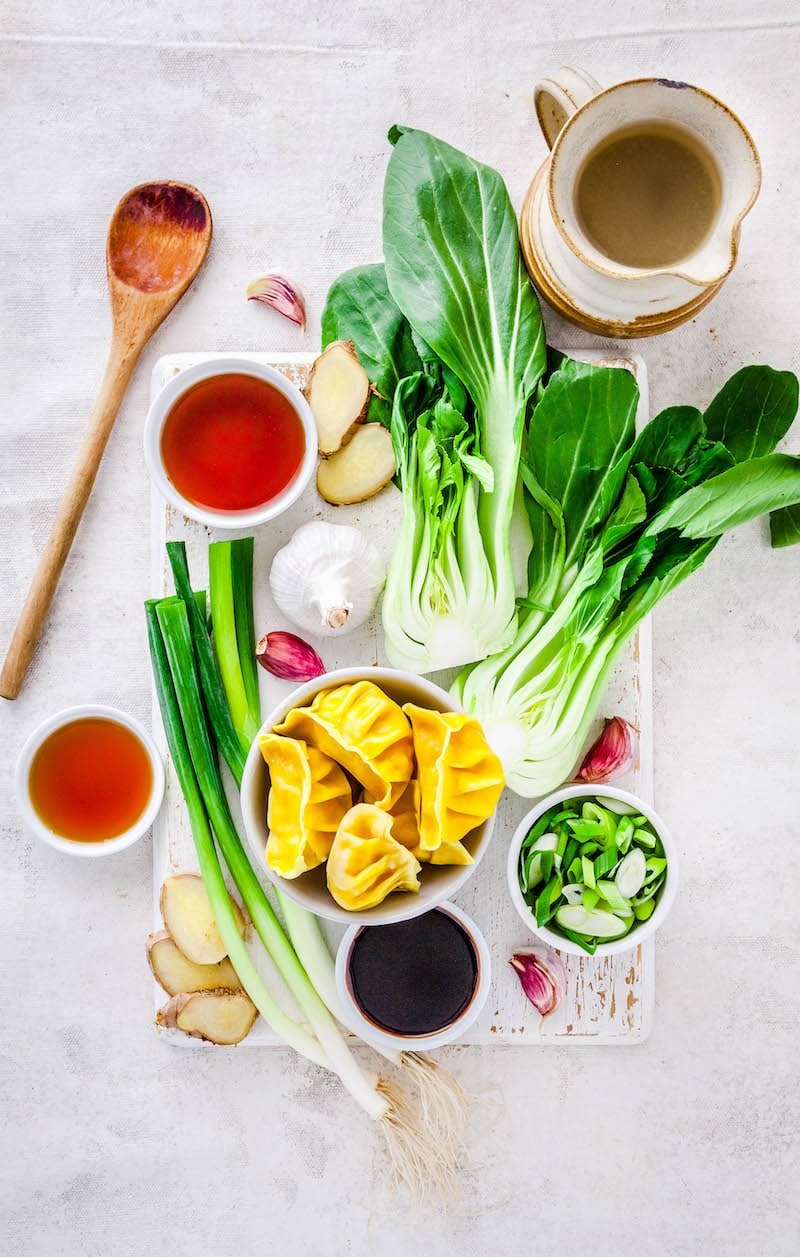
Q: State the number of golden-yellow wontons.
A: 5